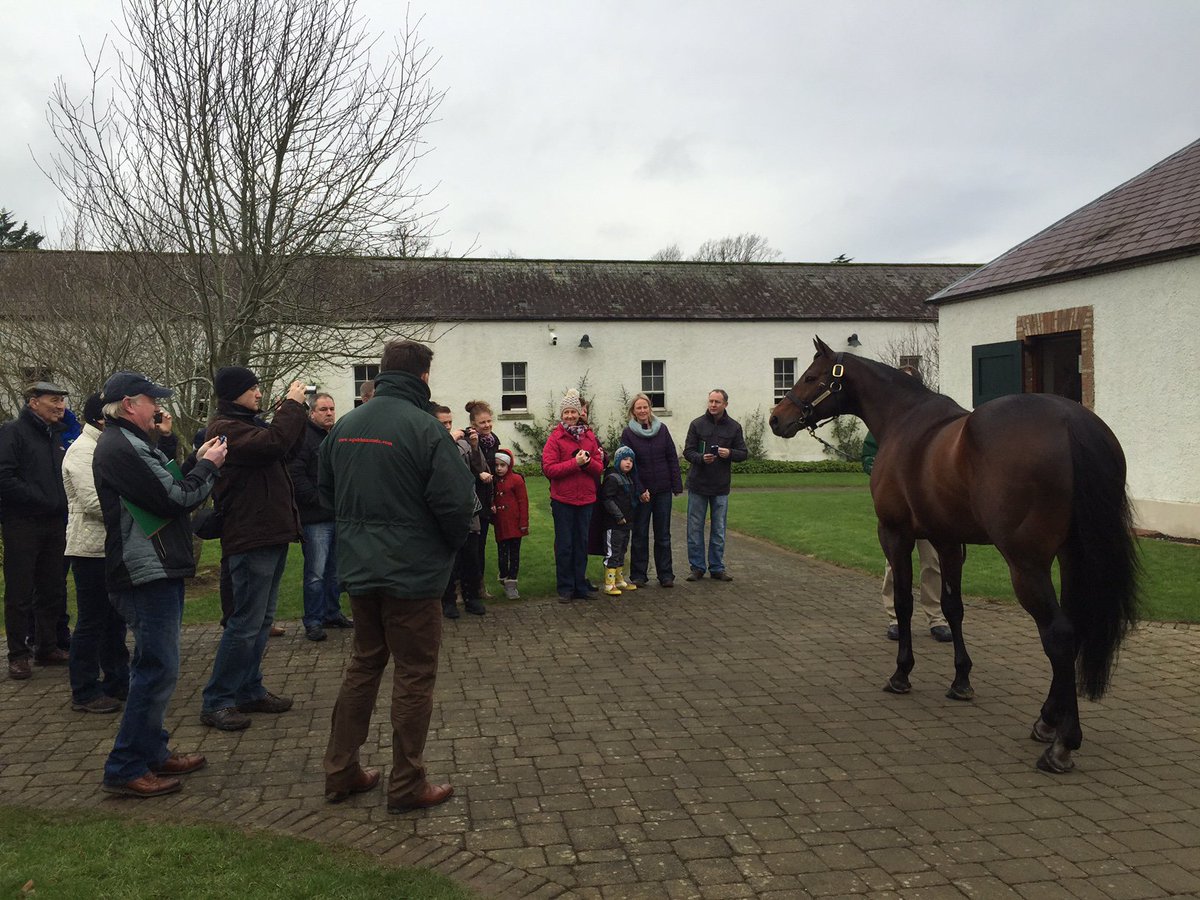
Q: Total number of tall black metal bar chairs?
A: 0